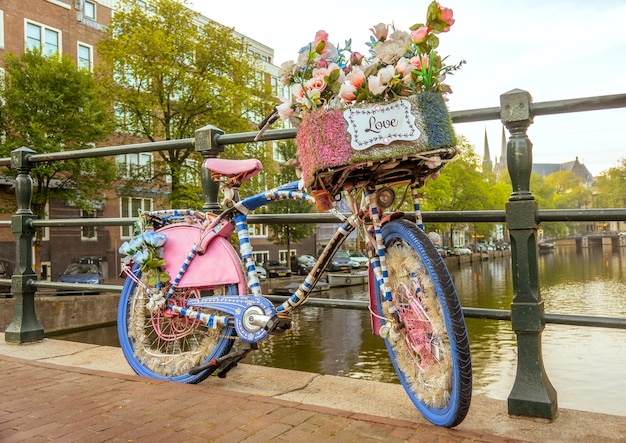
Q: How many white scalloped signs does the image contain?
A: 1